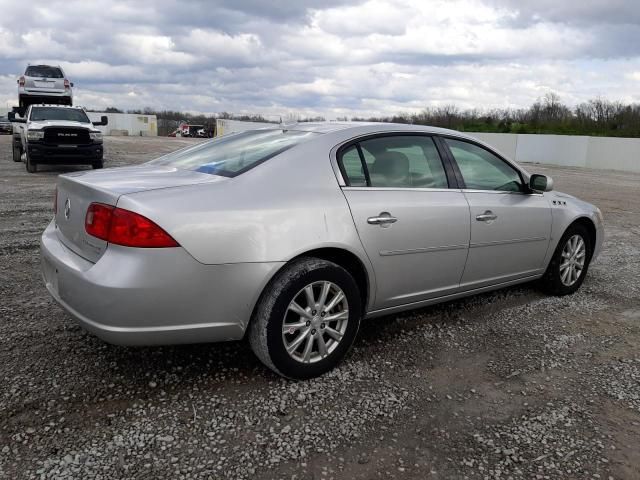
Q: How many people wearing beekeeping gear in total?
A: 0